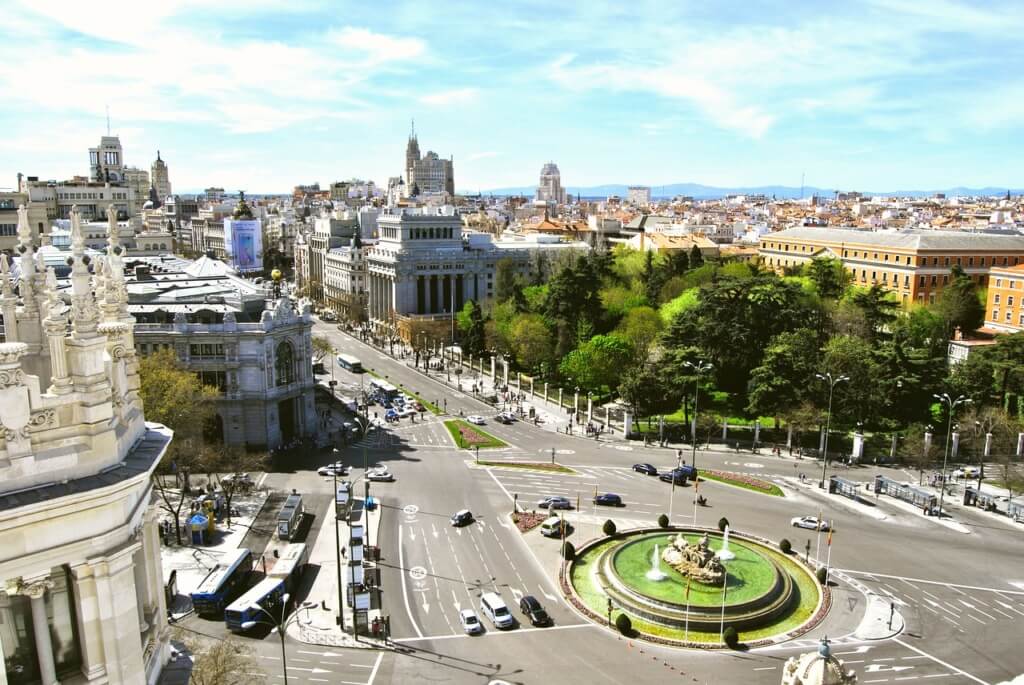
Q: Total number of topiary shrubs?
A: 8